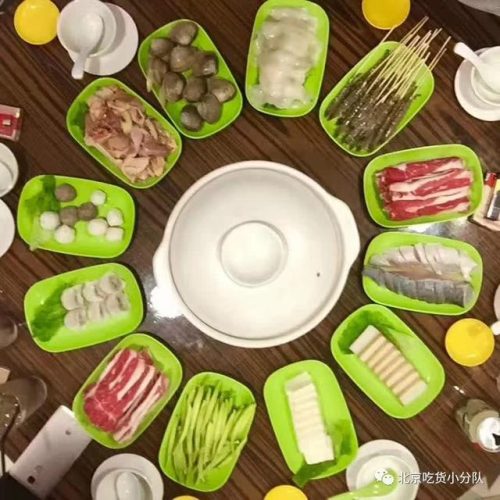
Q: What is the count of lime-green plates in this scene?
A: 12